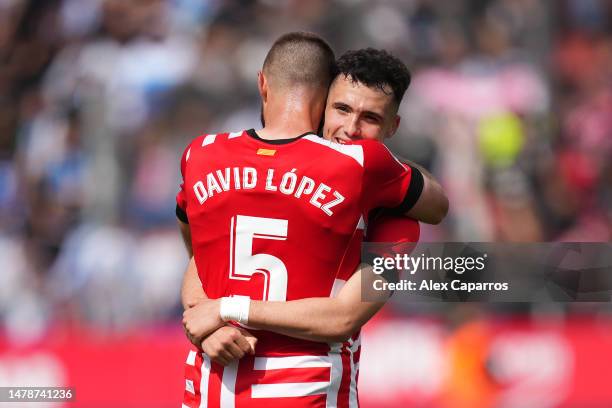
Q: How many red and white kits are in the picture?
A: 2